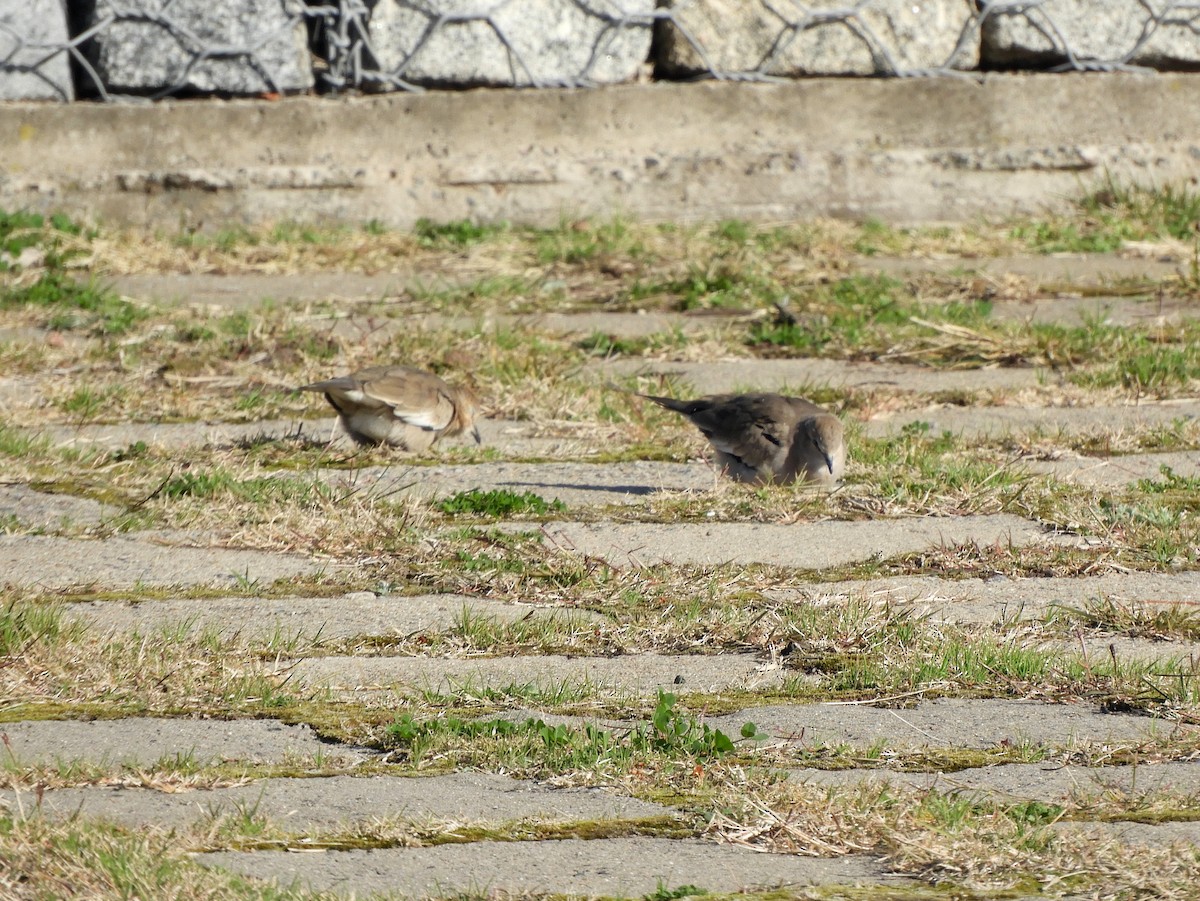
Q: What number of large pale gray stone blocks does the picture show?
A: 5